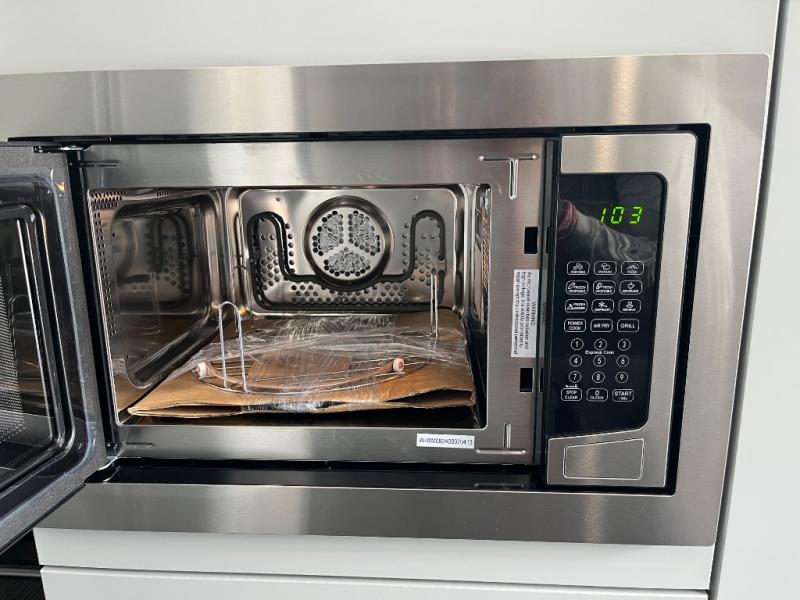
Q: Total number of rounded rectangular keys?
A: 15